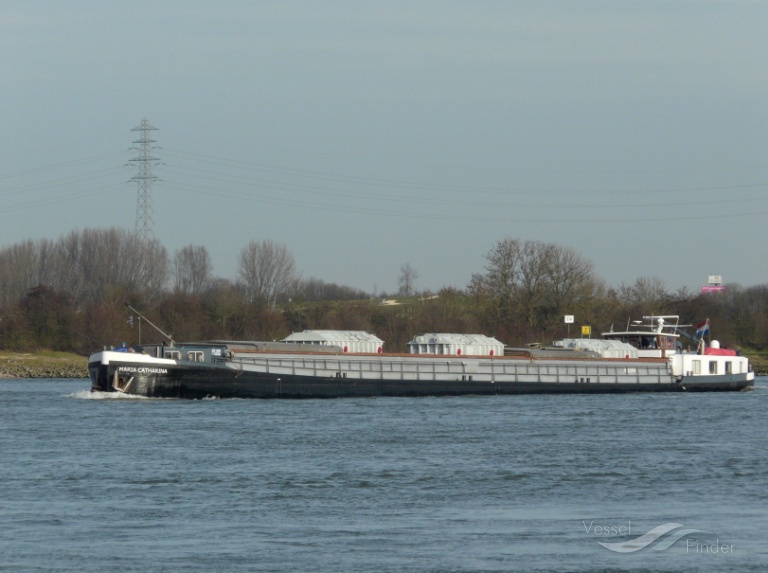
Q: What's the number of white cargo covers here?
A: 3